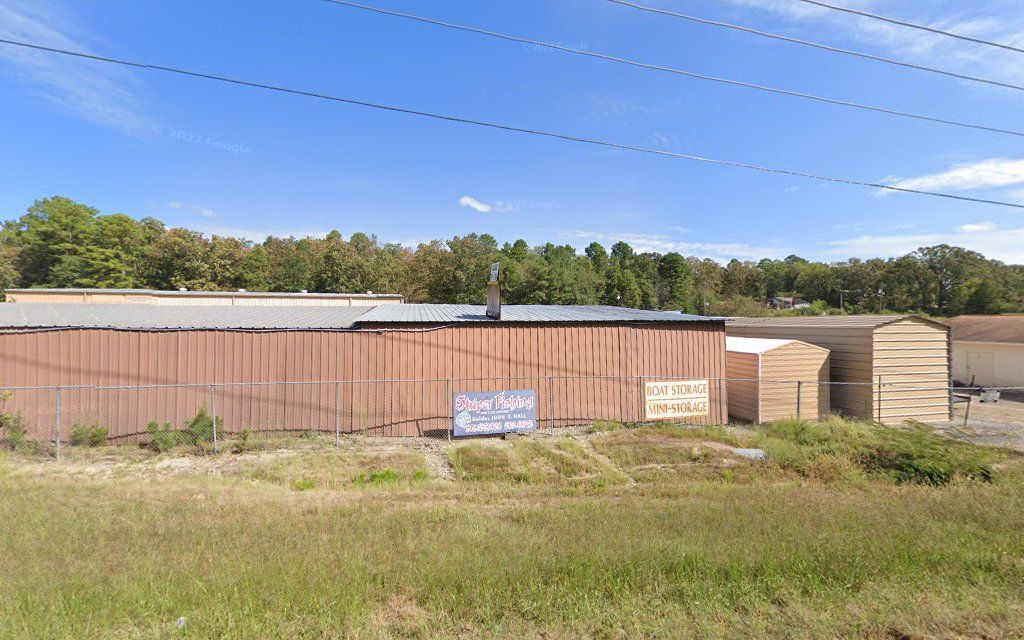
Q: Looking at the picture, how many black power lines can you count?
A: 4